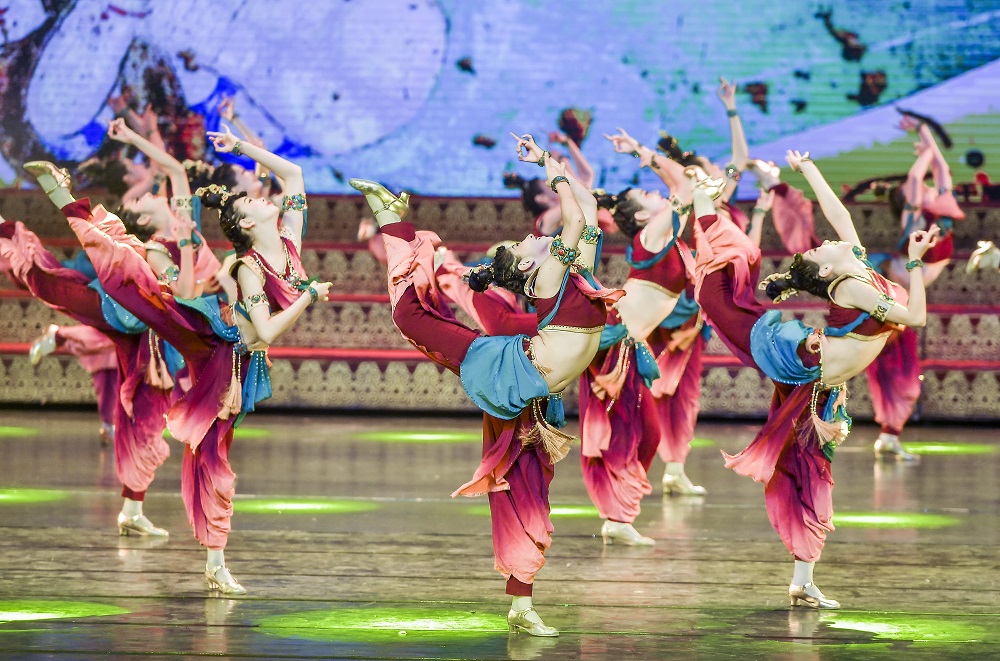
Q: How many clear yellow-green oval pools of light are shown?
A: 12